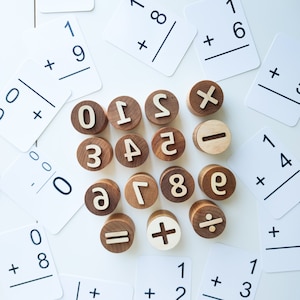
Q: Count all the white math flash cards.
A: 13